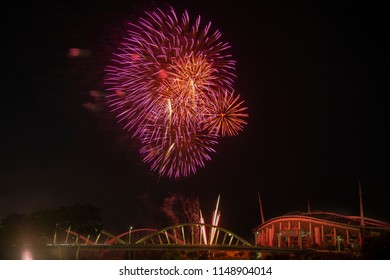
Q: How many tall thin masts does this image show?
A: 3